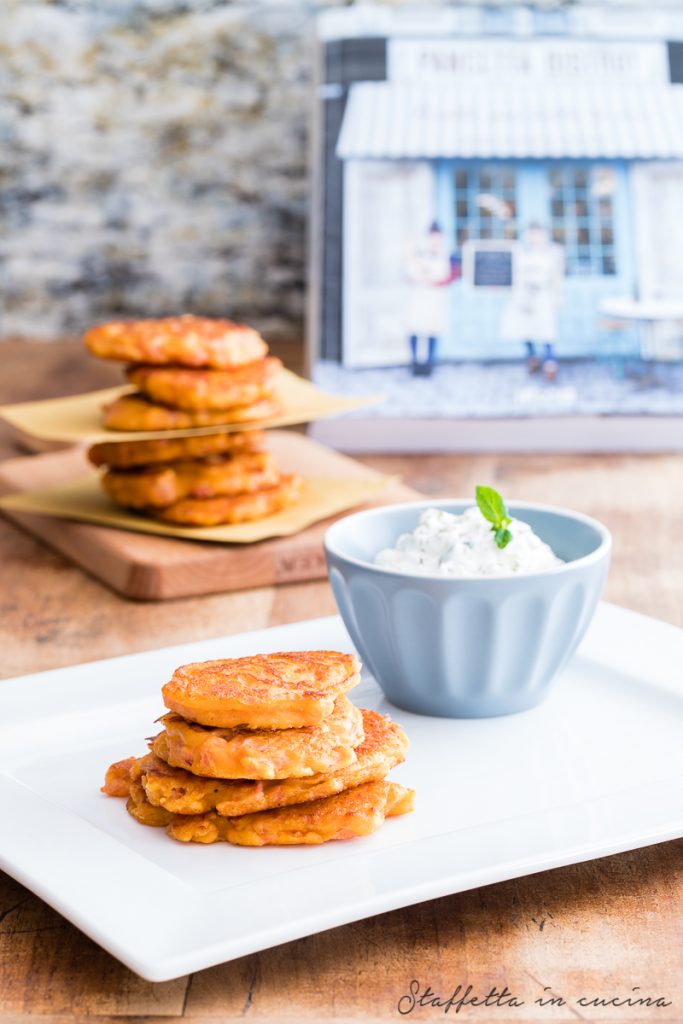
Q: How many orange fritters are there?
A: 10